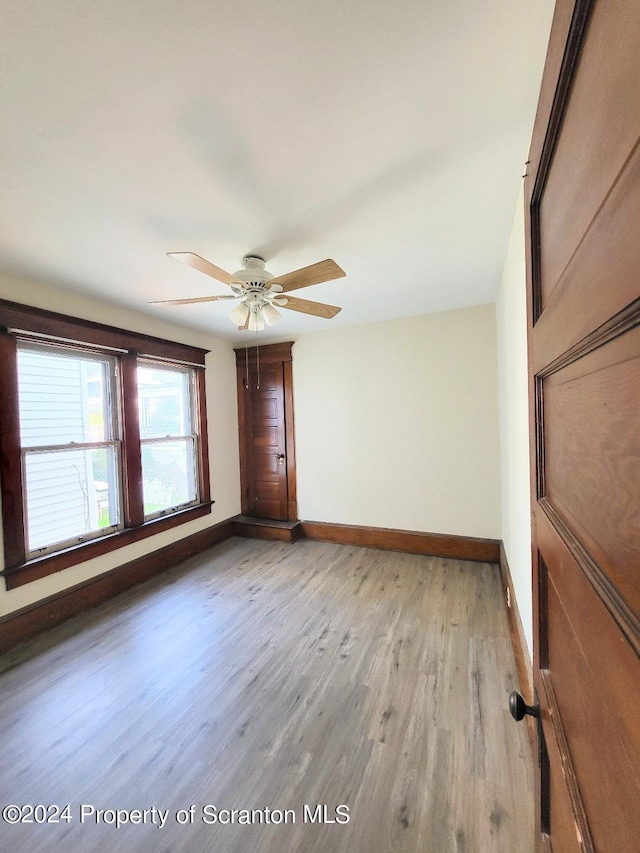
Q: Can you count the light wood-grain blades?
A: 5